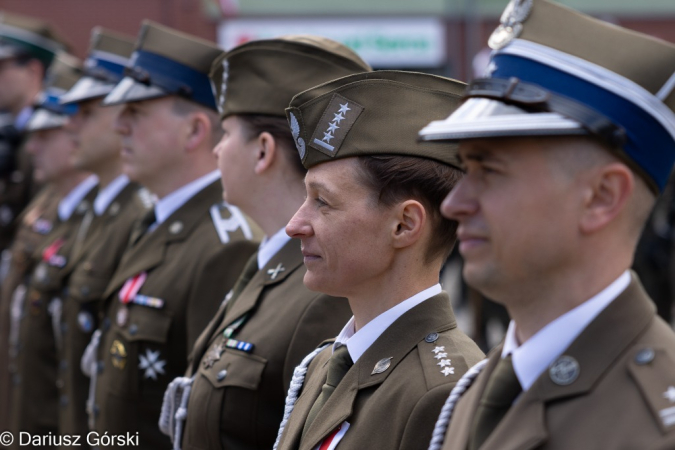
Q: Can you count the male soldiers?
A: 5